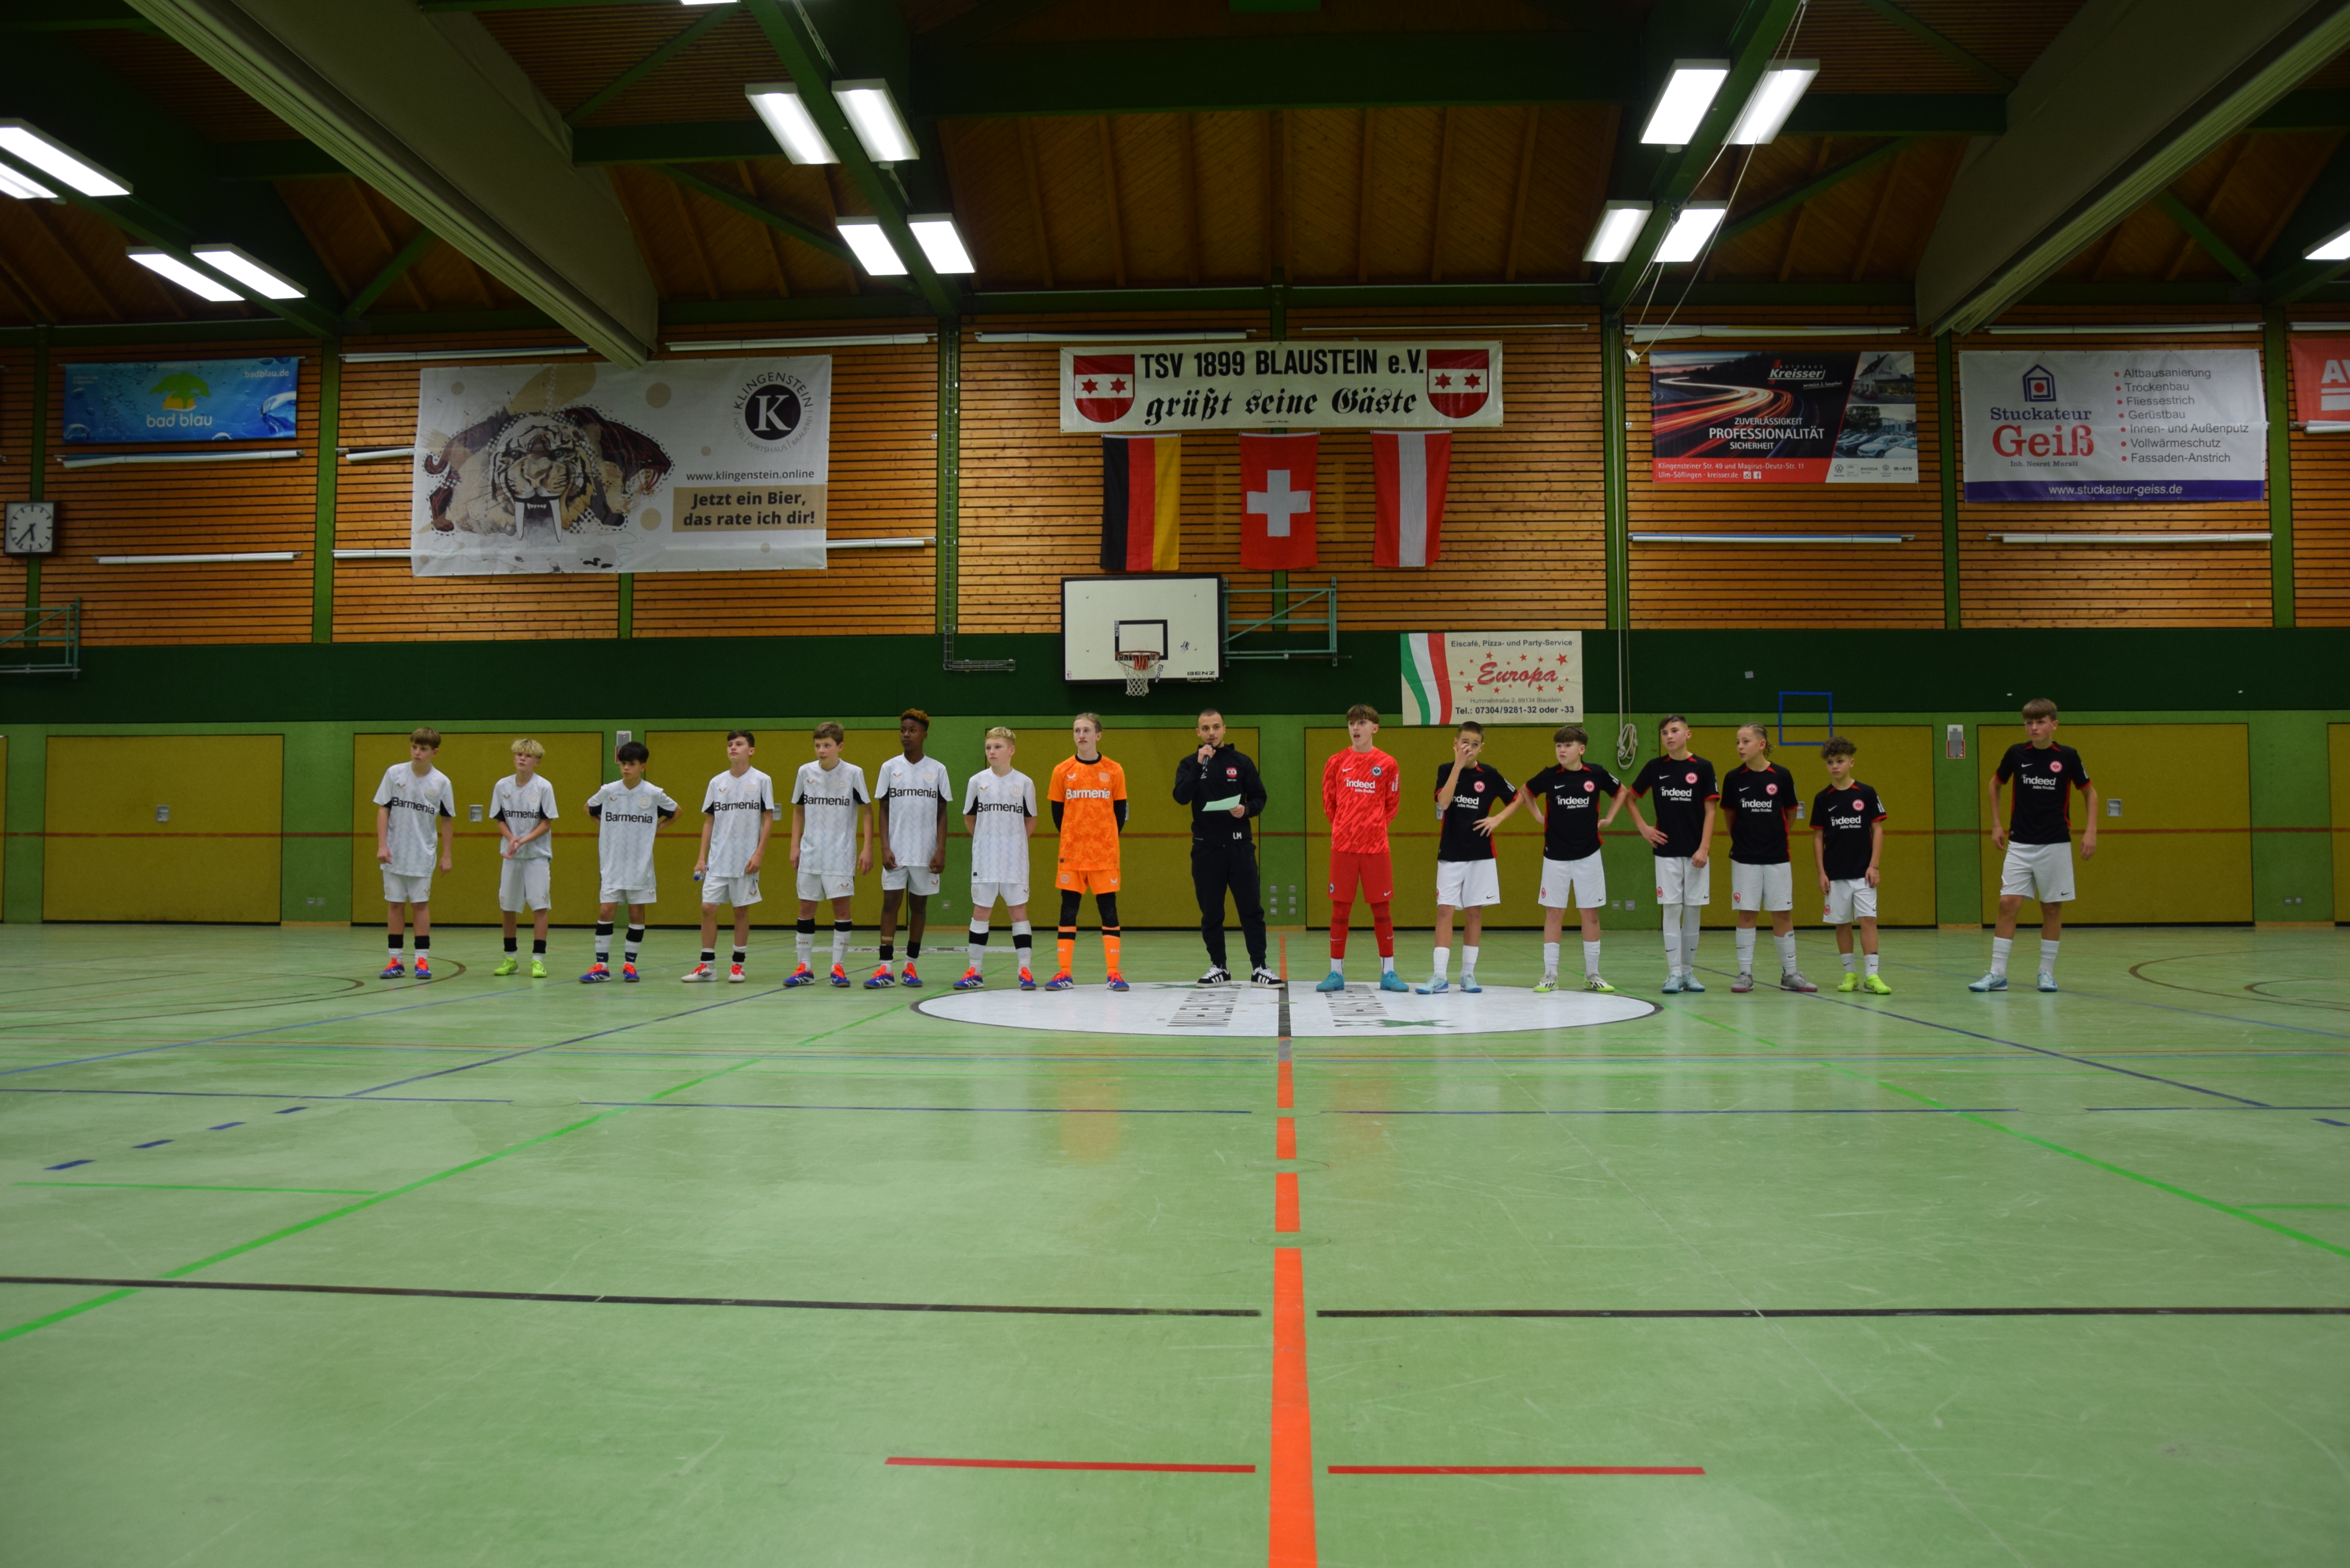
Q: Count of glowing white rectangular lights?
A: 14